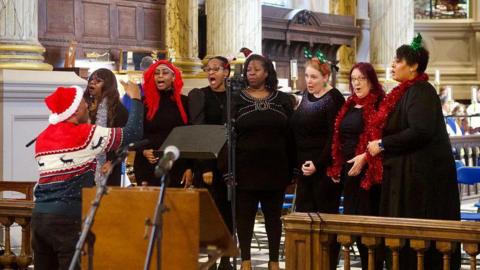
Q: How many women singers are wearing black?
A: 7